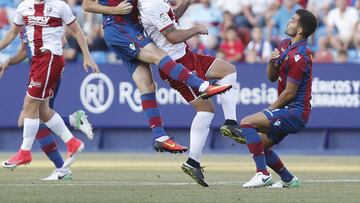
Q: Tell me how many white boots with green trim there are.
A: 4